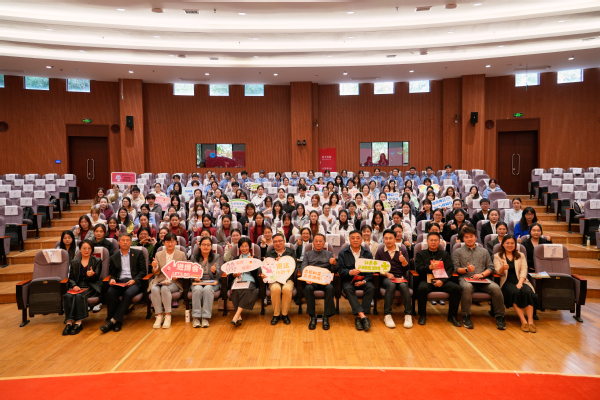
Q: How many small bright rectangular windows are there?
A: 11